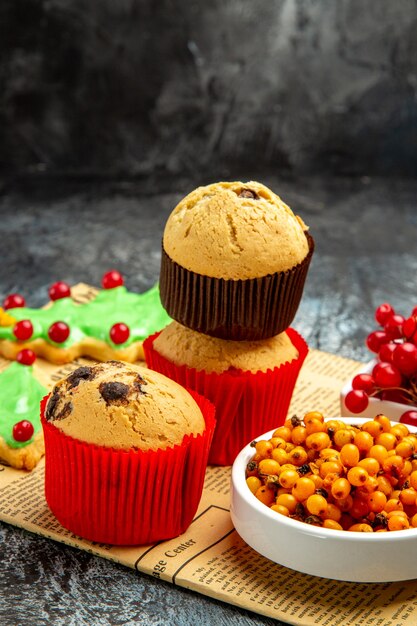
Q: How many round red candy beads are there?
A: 8